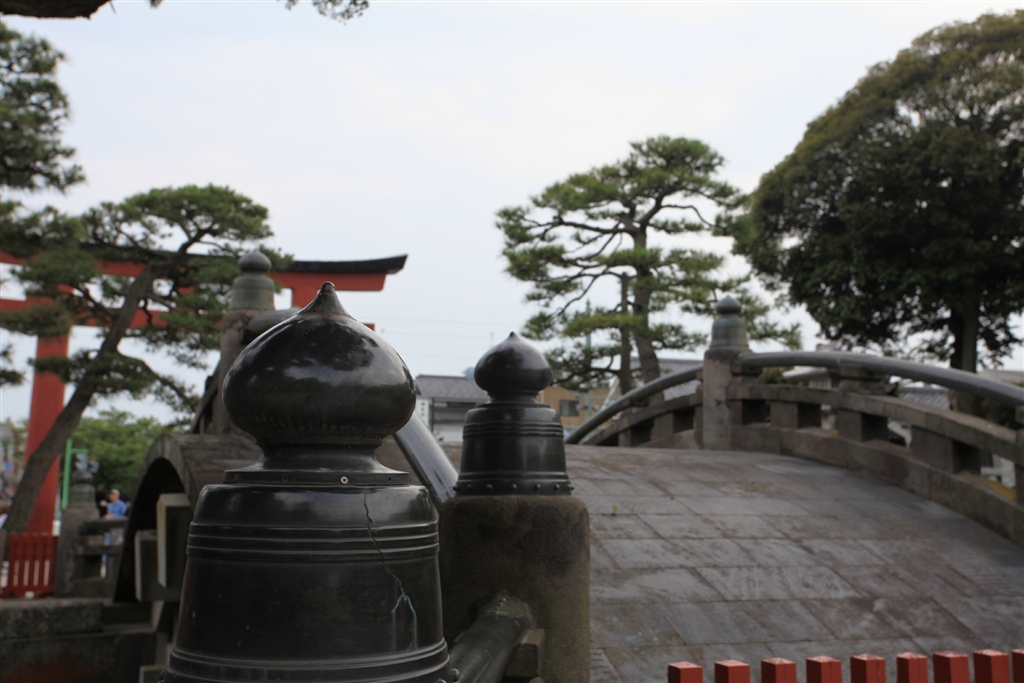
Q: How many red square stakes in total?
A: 9